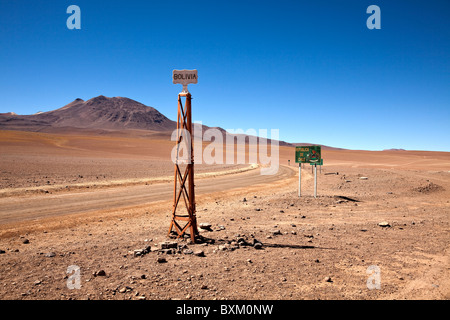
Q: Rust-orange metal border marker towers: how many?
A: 1